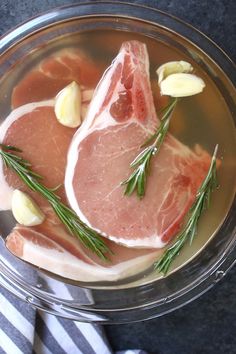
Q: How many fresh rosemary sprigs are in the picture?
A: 3